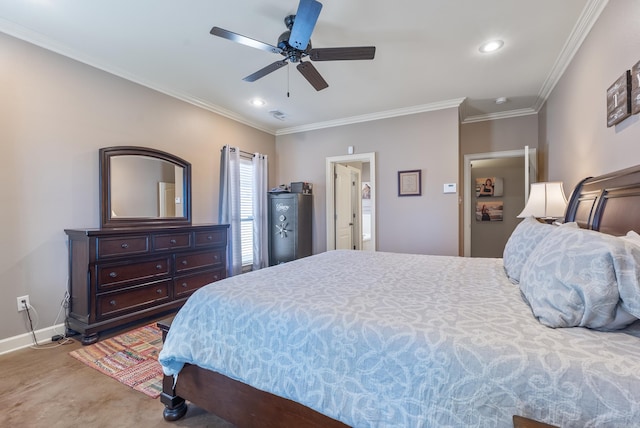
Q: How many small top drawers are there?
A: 3